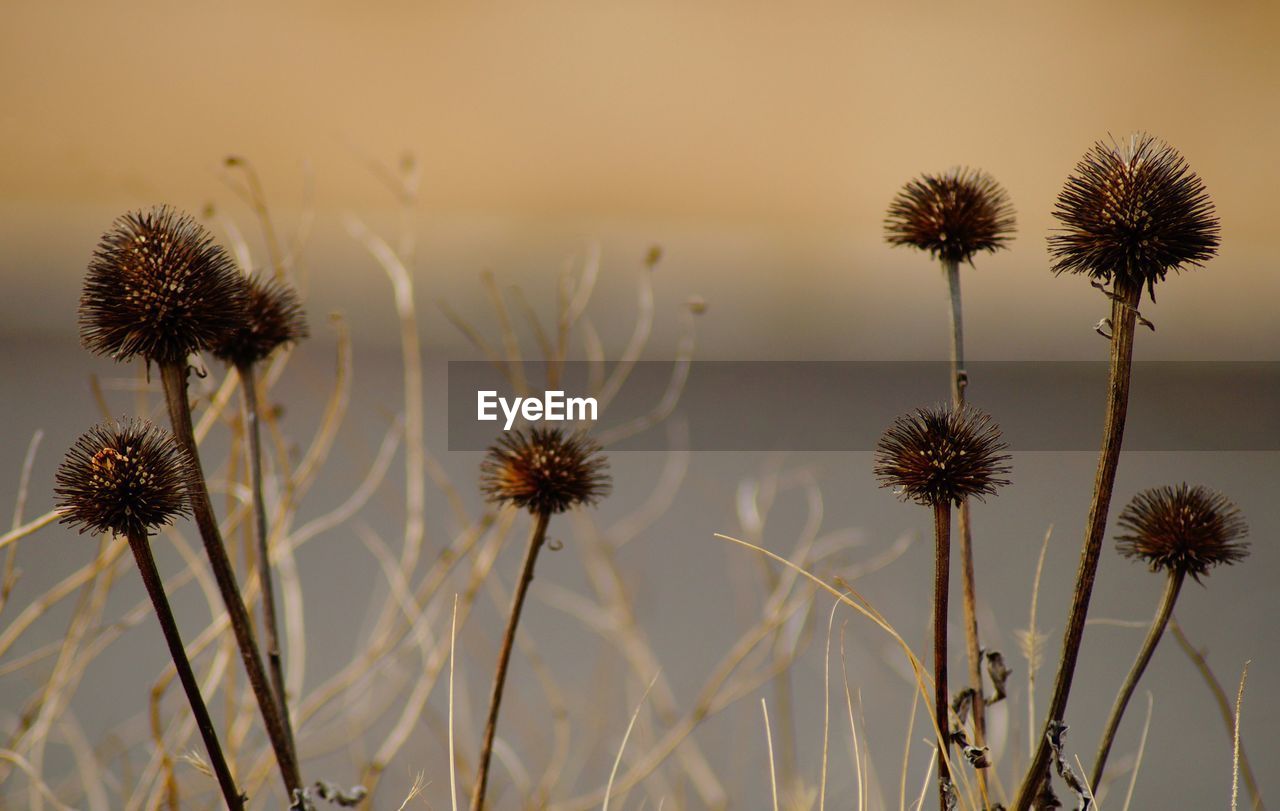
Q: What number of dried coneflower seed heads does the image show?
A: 8